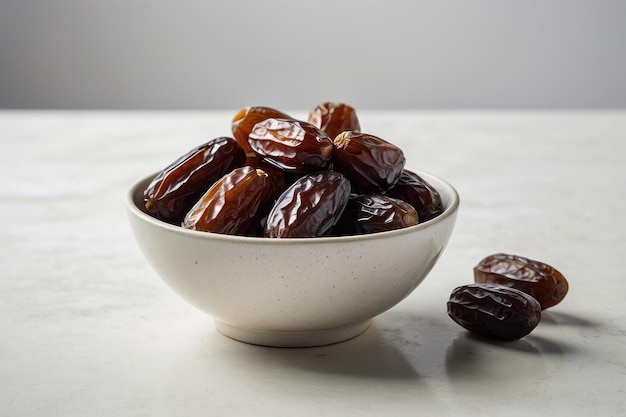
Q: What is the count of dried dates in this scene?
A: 11